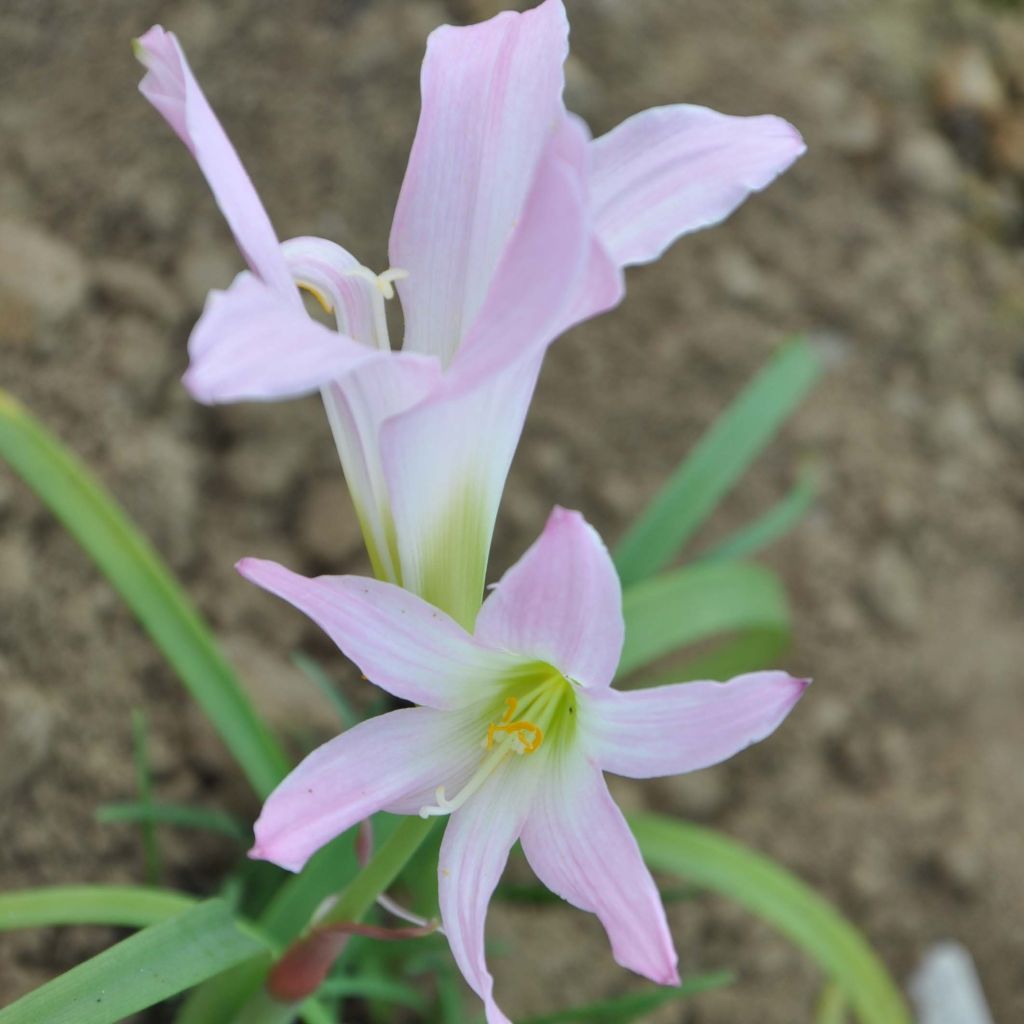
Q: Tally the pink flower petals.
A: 12